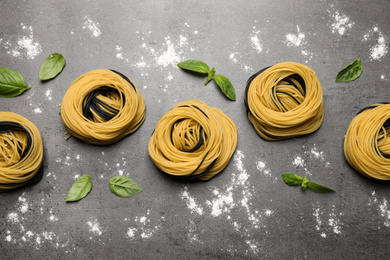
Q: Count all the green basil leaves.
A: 9